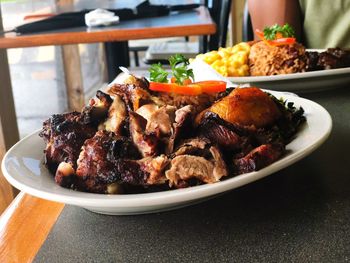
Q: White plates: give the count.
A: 2